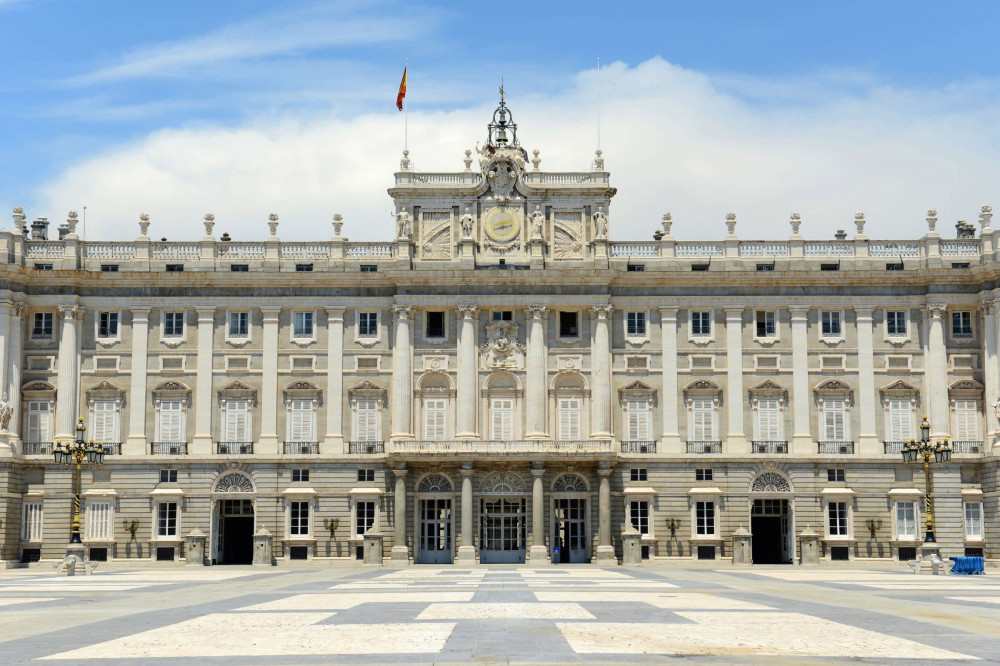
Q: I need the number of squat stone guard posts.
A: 6